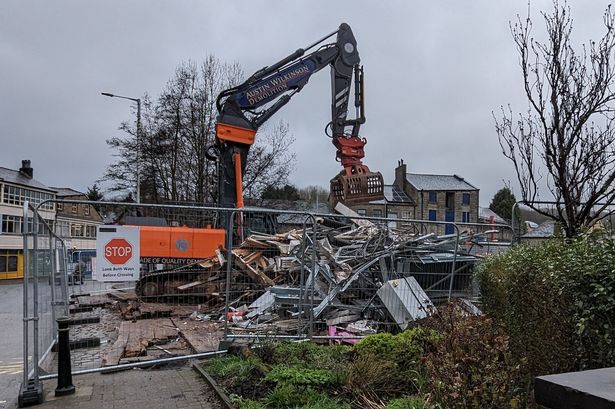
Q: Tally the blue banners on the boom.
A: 1